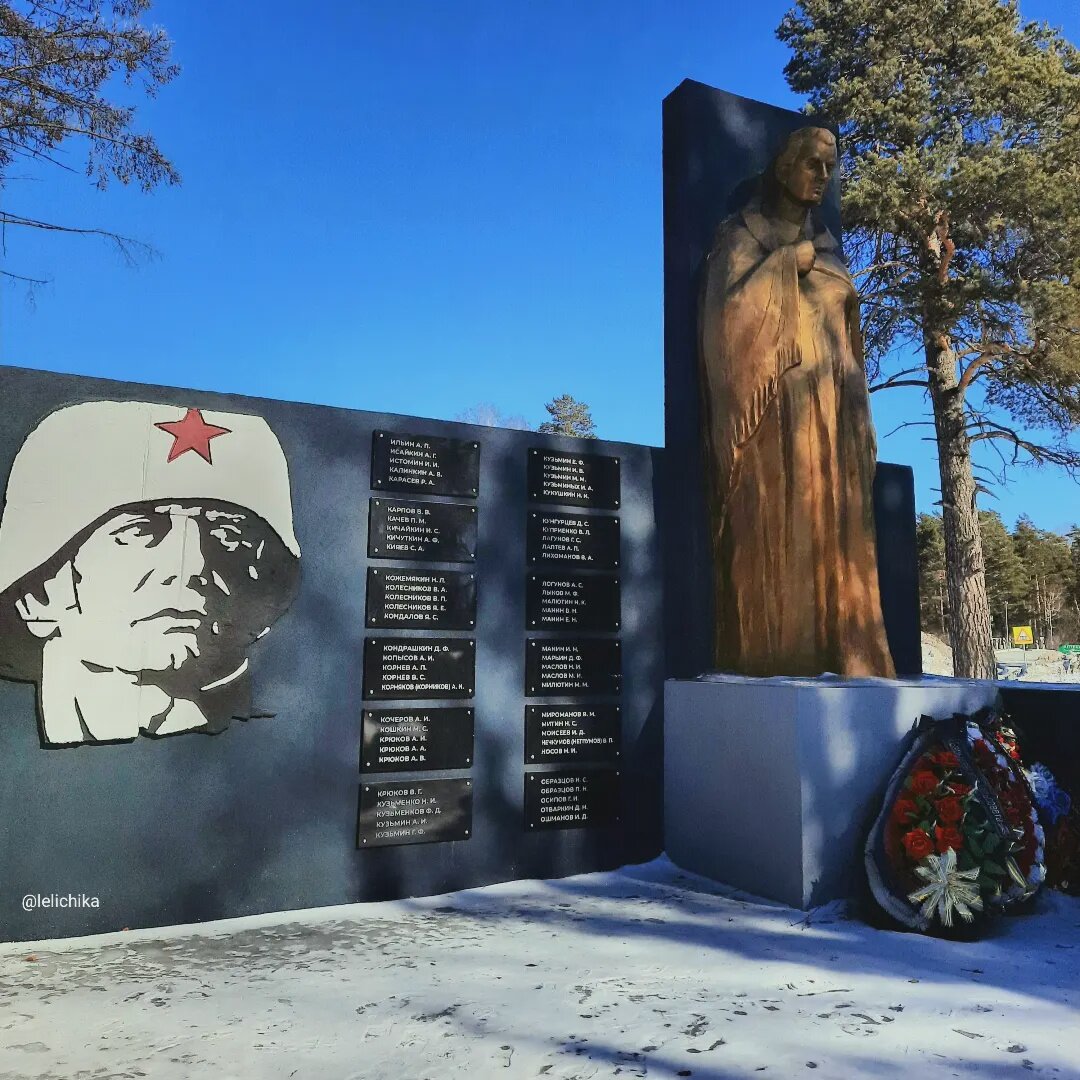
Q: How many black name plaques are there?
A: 12